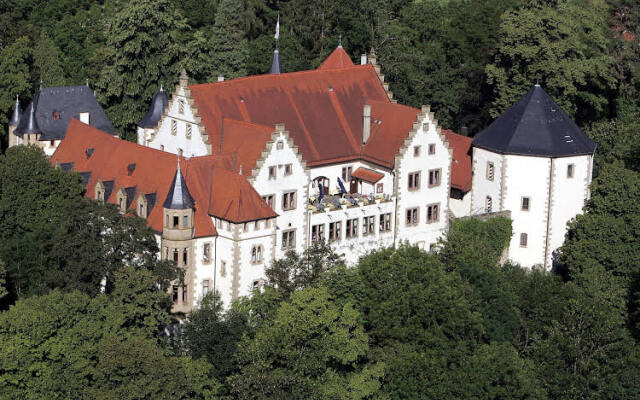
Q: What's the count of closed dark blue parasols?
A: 2